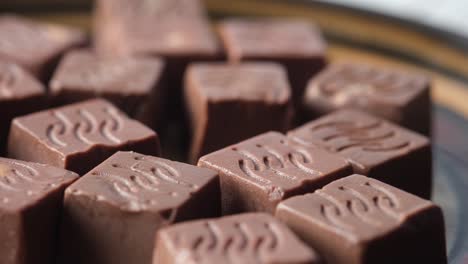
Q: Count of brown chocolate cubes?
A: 14